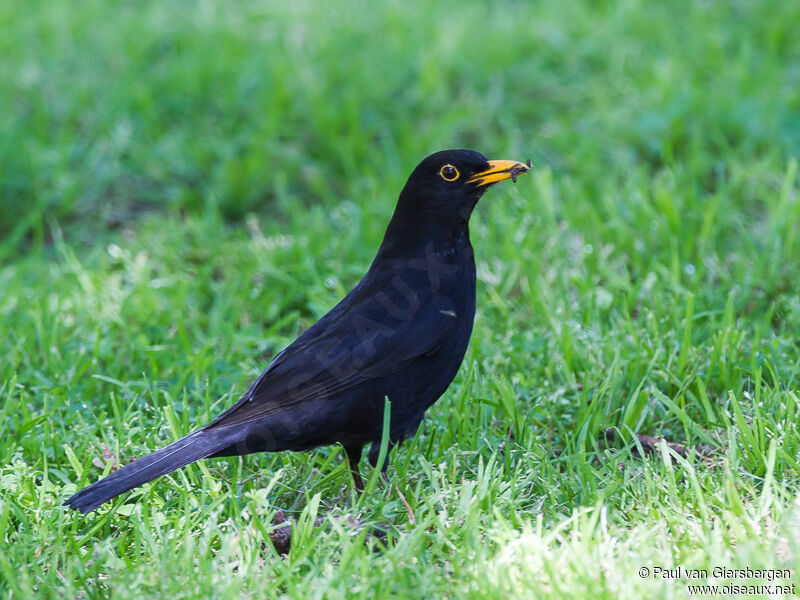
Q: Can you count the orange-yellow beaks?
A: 1